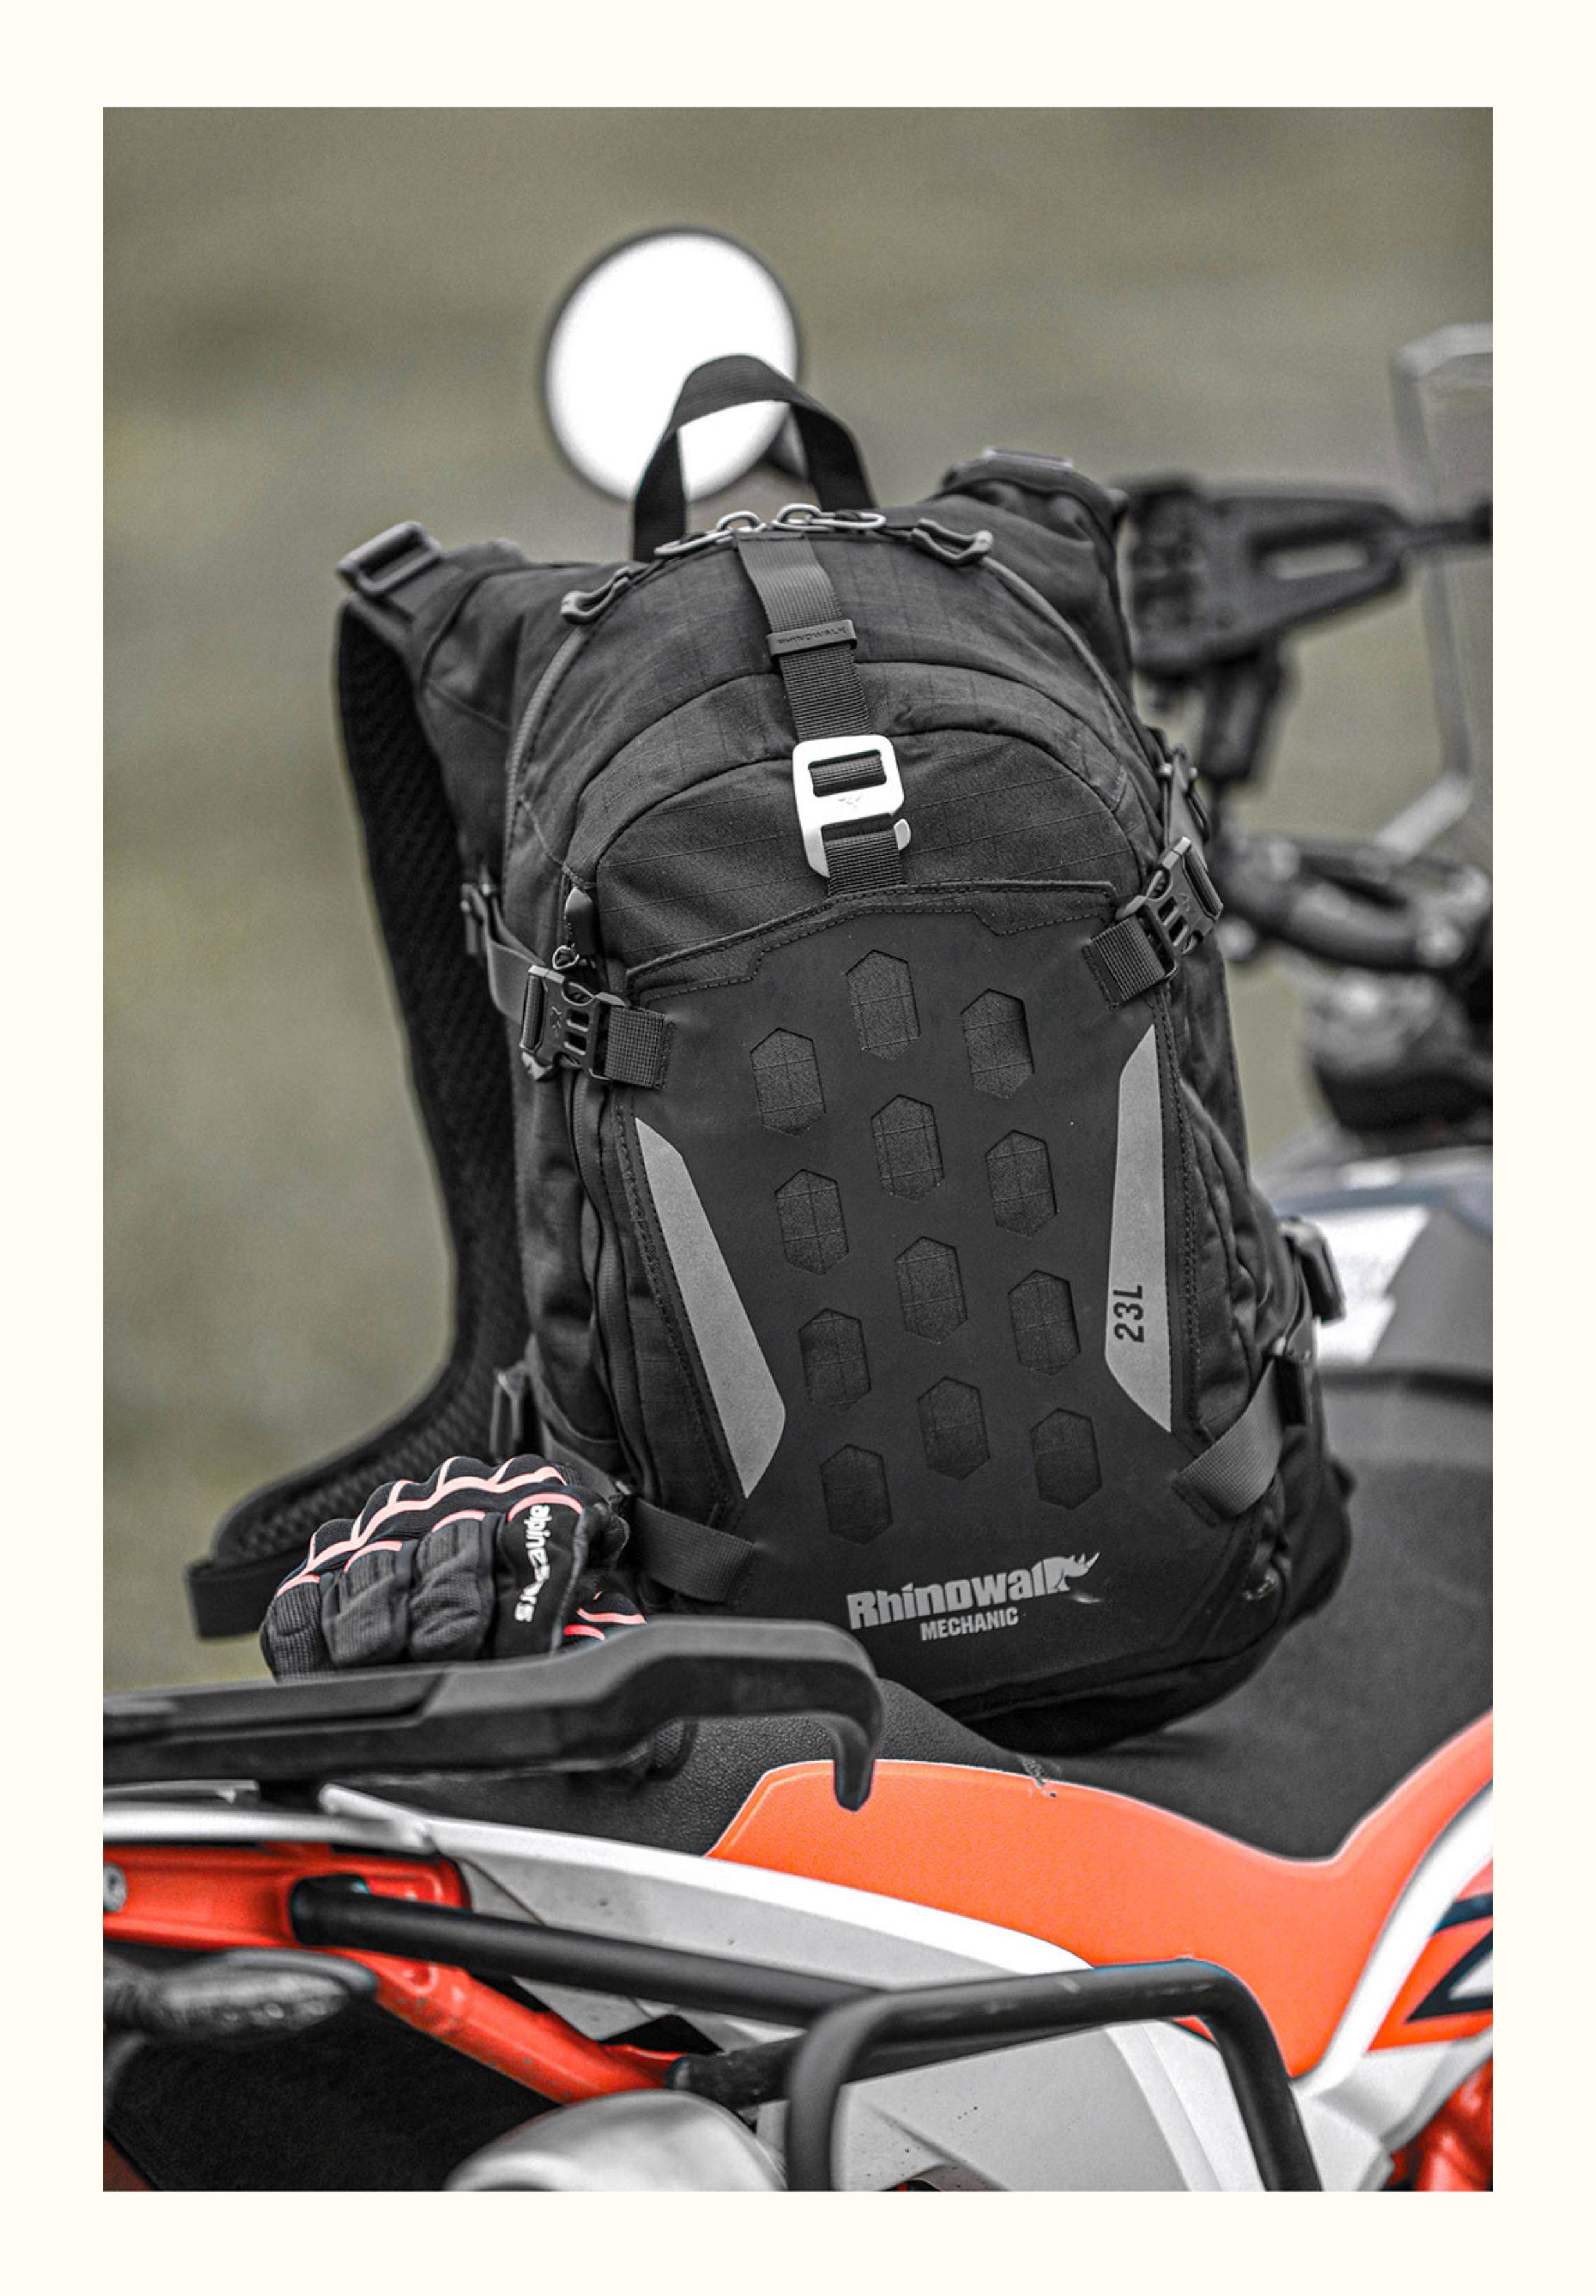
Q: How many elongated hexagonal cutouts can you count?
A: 12